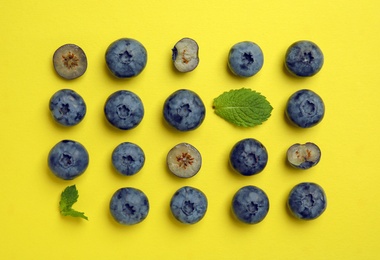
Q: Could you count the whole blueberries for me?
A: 14